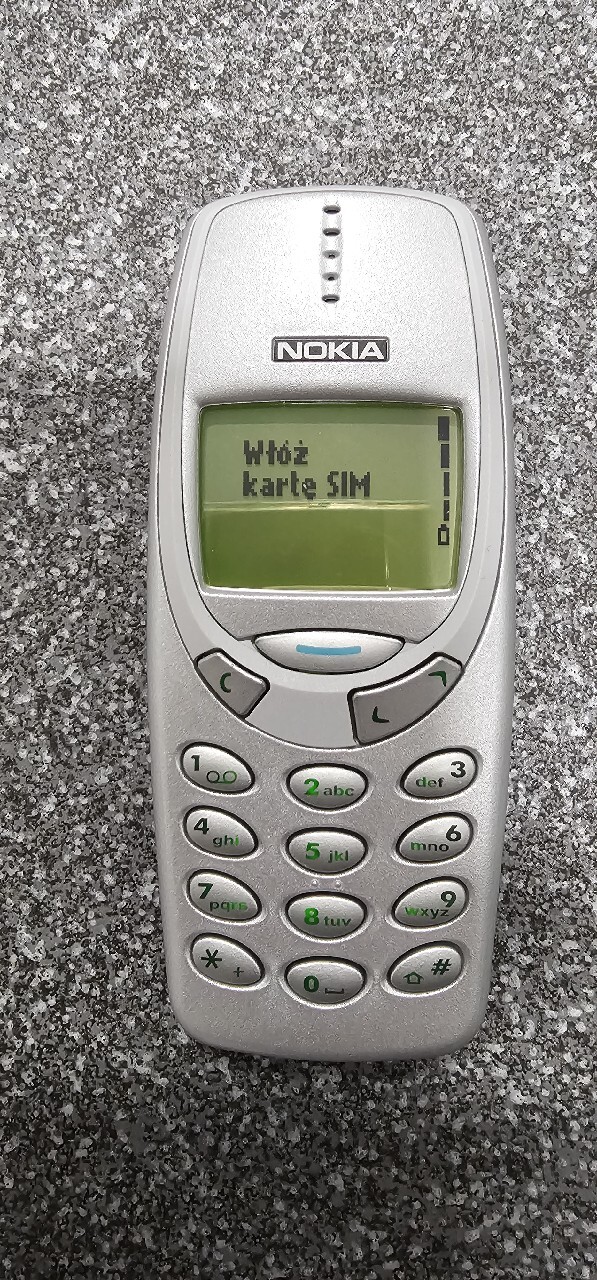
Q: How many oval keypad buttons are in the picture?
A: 12